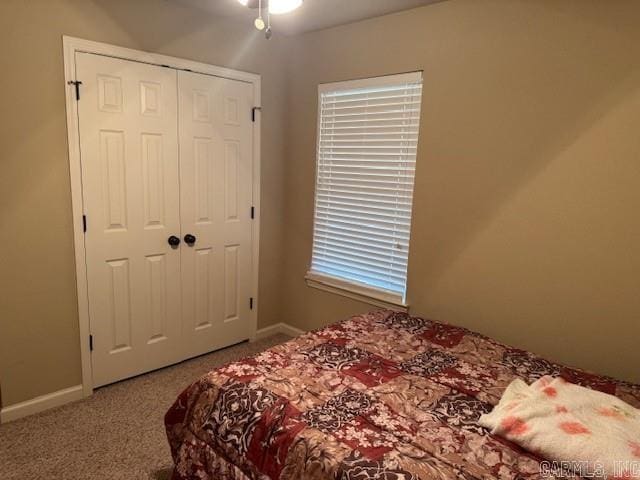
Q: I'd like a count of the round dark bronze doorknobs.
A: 2